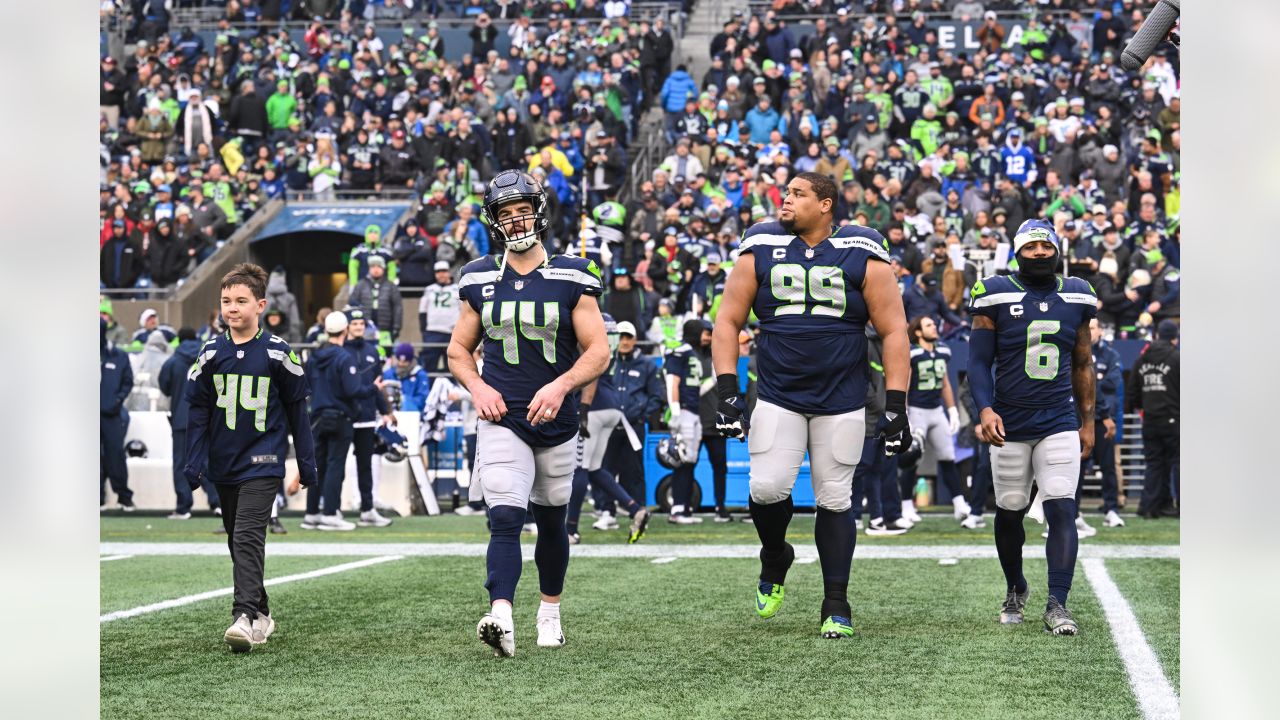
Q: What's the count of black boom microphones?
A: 1